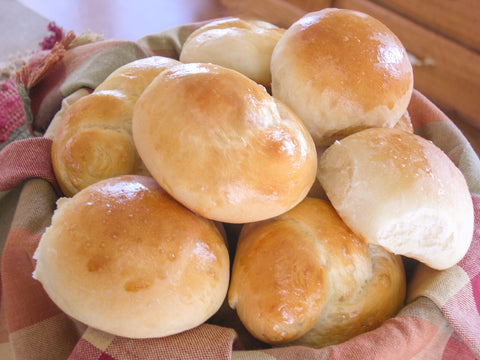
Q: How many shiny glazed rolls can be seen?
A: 7